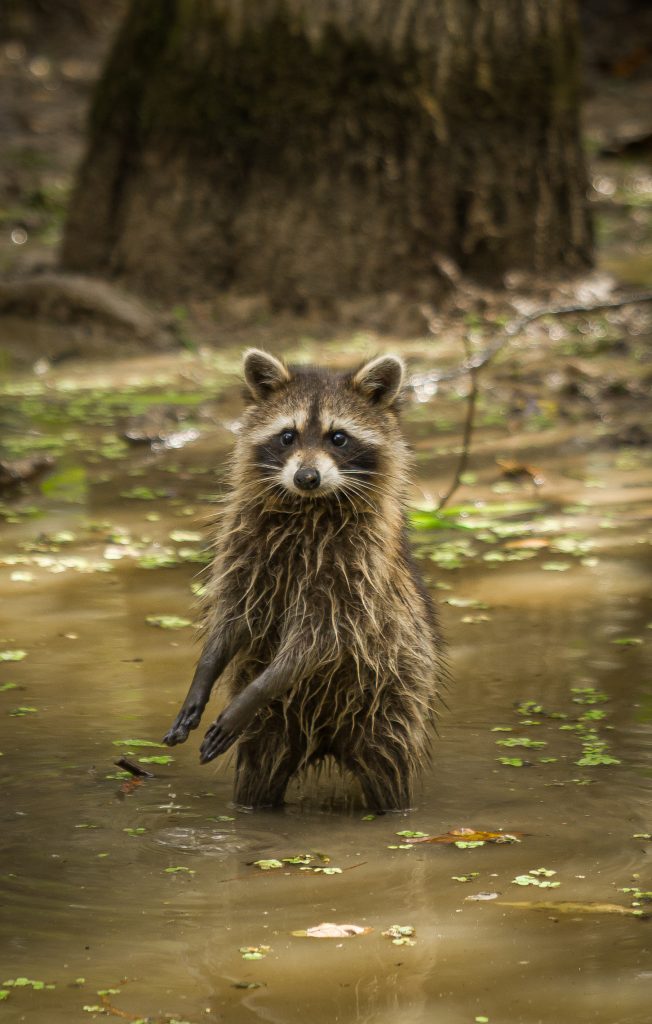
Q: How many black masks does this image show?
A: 1